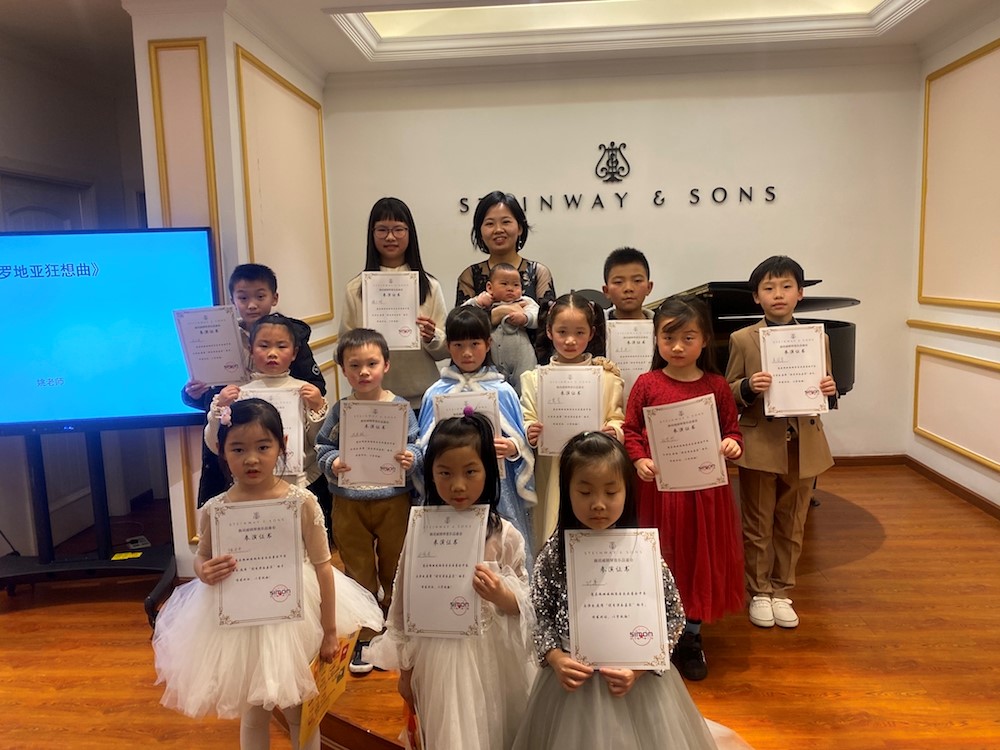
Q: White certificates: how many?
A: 12